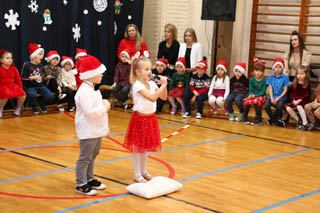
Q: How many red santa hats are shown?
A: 12